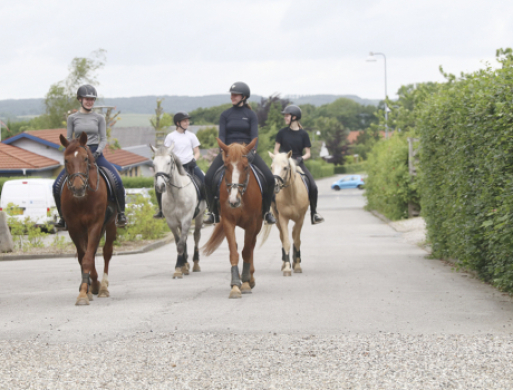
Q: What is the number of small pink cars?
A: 0